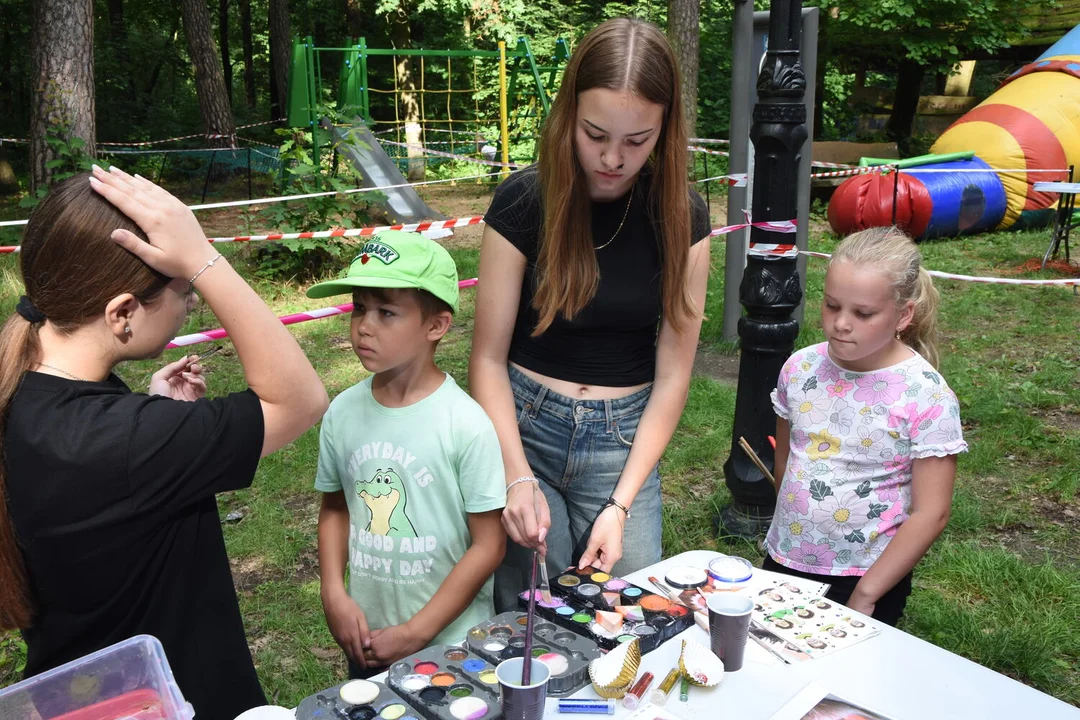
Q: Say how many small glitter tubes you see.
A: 4